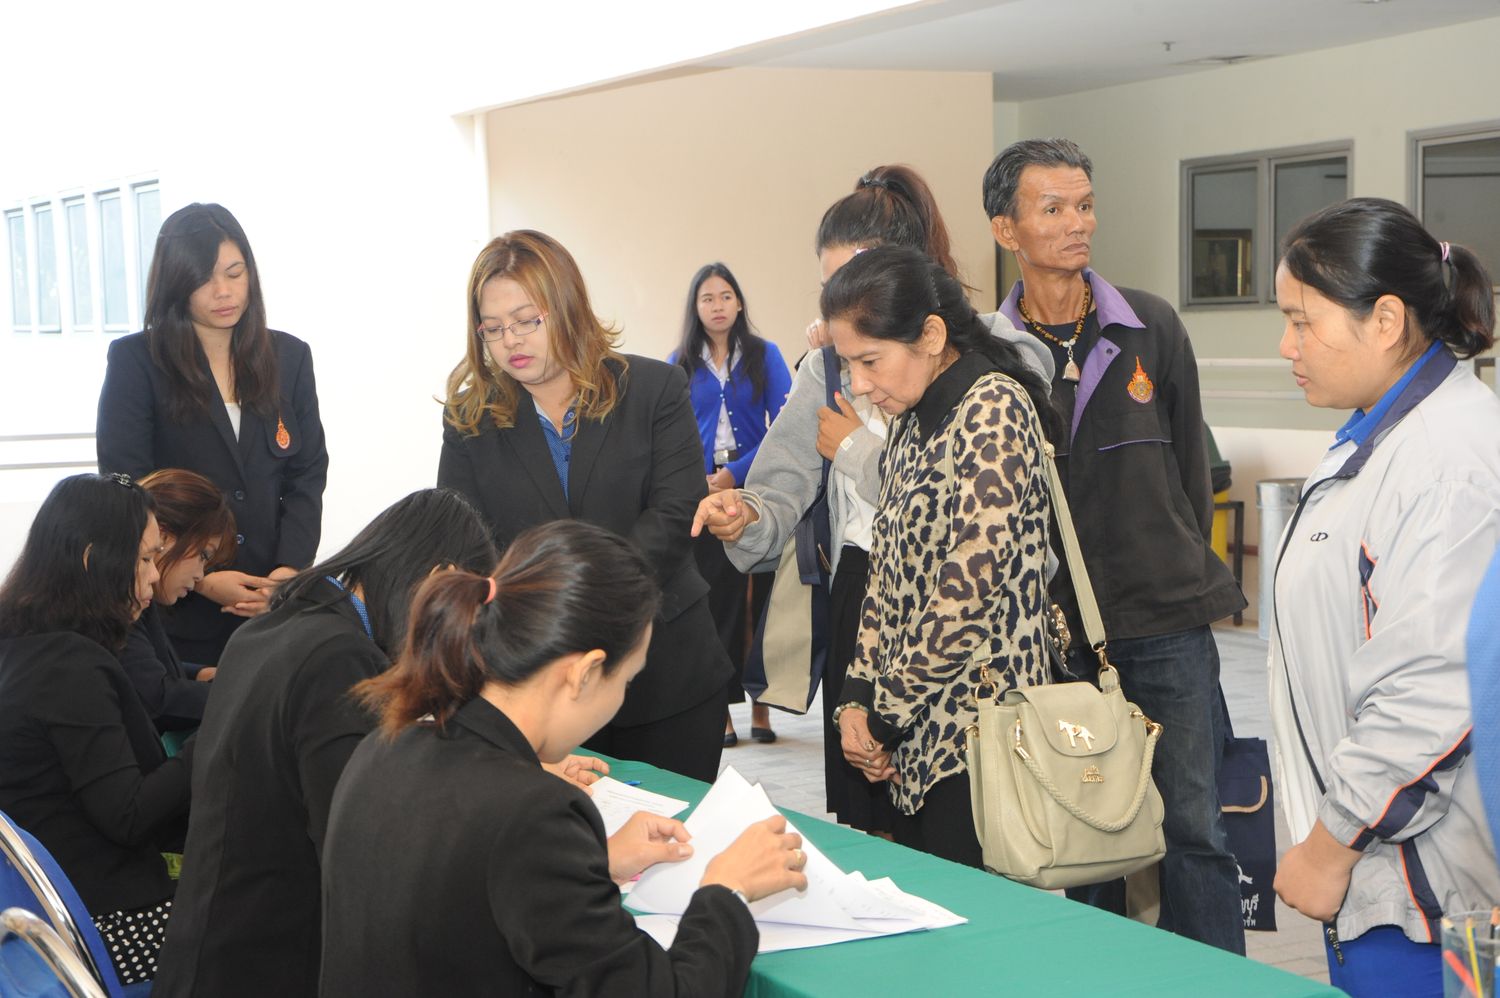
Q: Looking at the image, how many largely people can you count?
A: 11